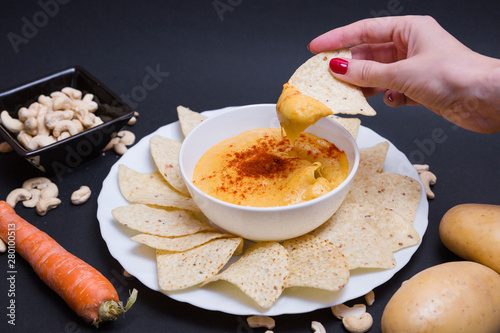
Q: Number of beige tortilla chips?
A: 14